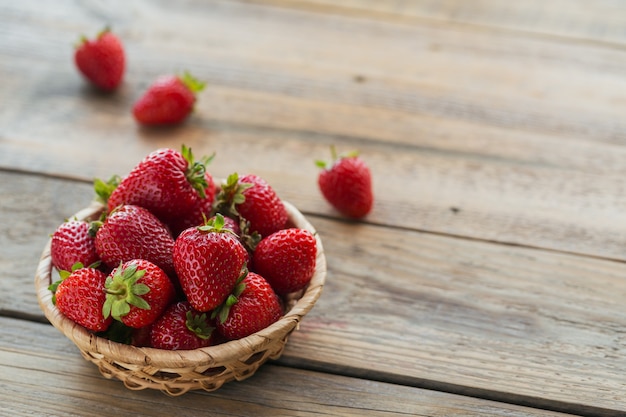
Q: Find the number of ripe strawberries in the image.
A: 15